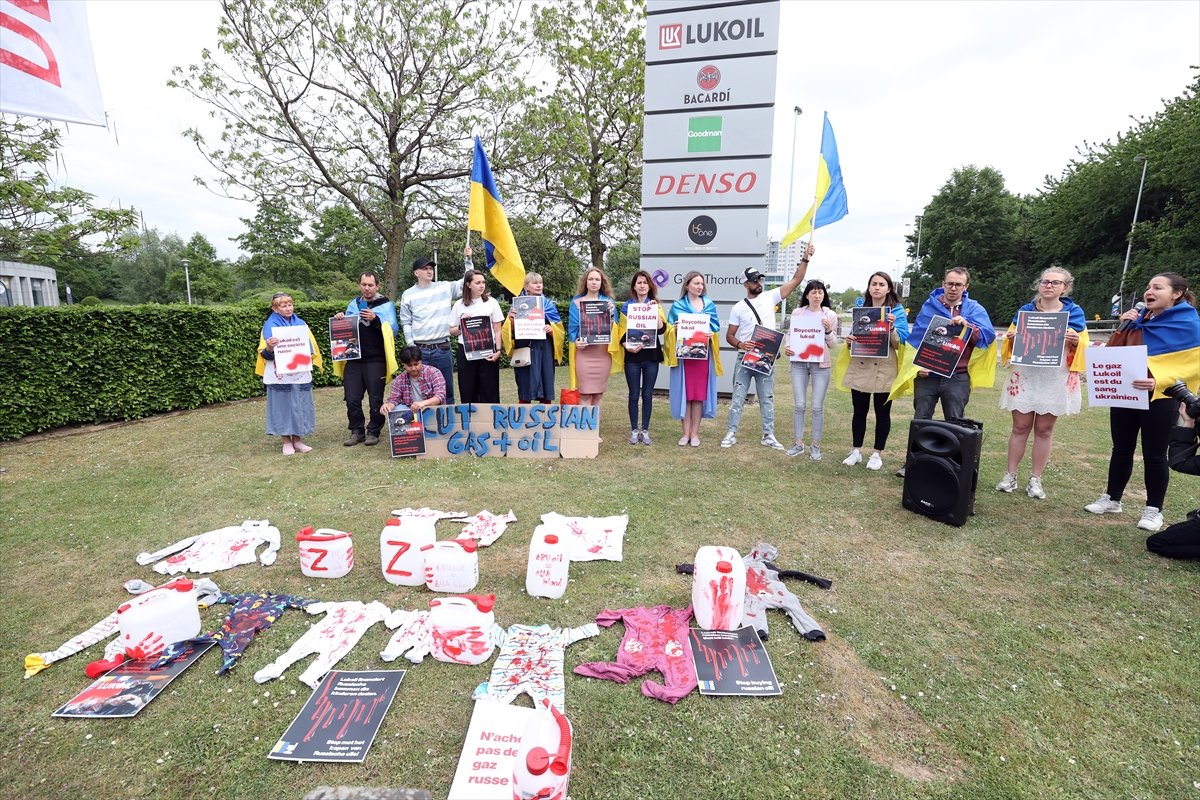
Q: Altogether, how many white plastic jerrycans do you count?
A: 8